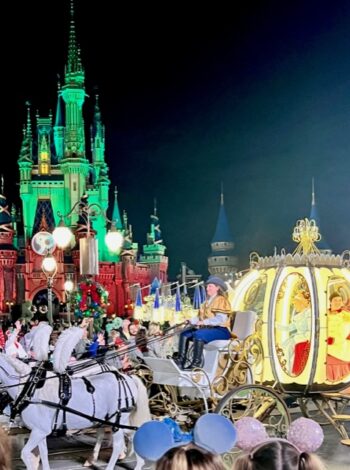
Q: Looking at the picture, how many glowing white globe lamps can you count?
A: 4